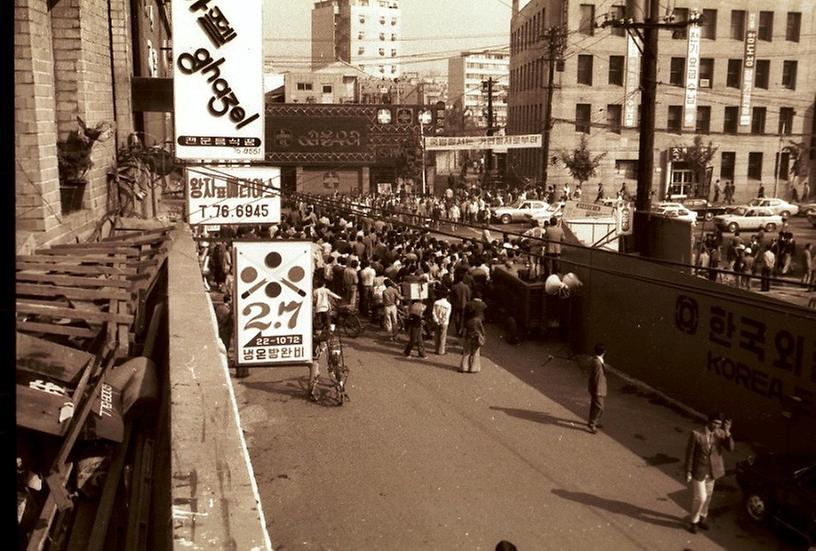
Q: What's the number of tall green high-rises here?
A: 0